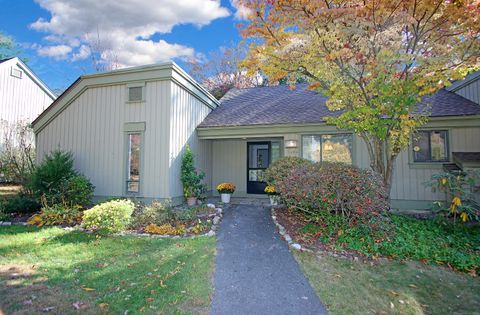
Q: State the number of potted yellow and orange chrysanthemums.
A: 2